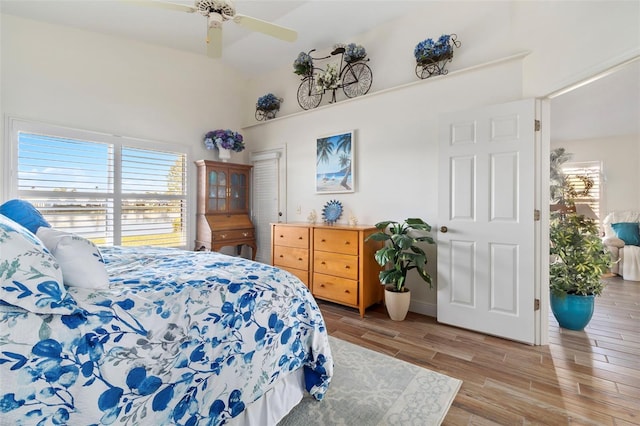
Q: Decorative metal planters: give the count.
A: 3